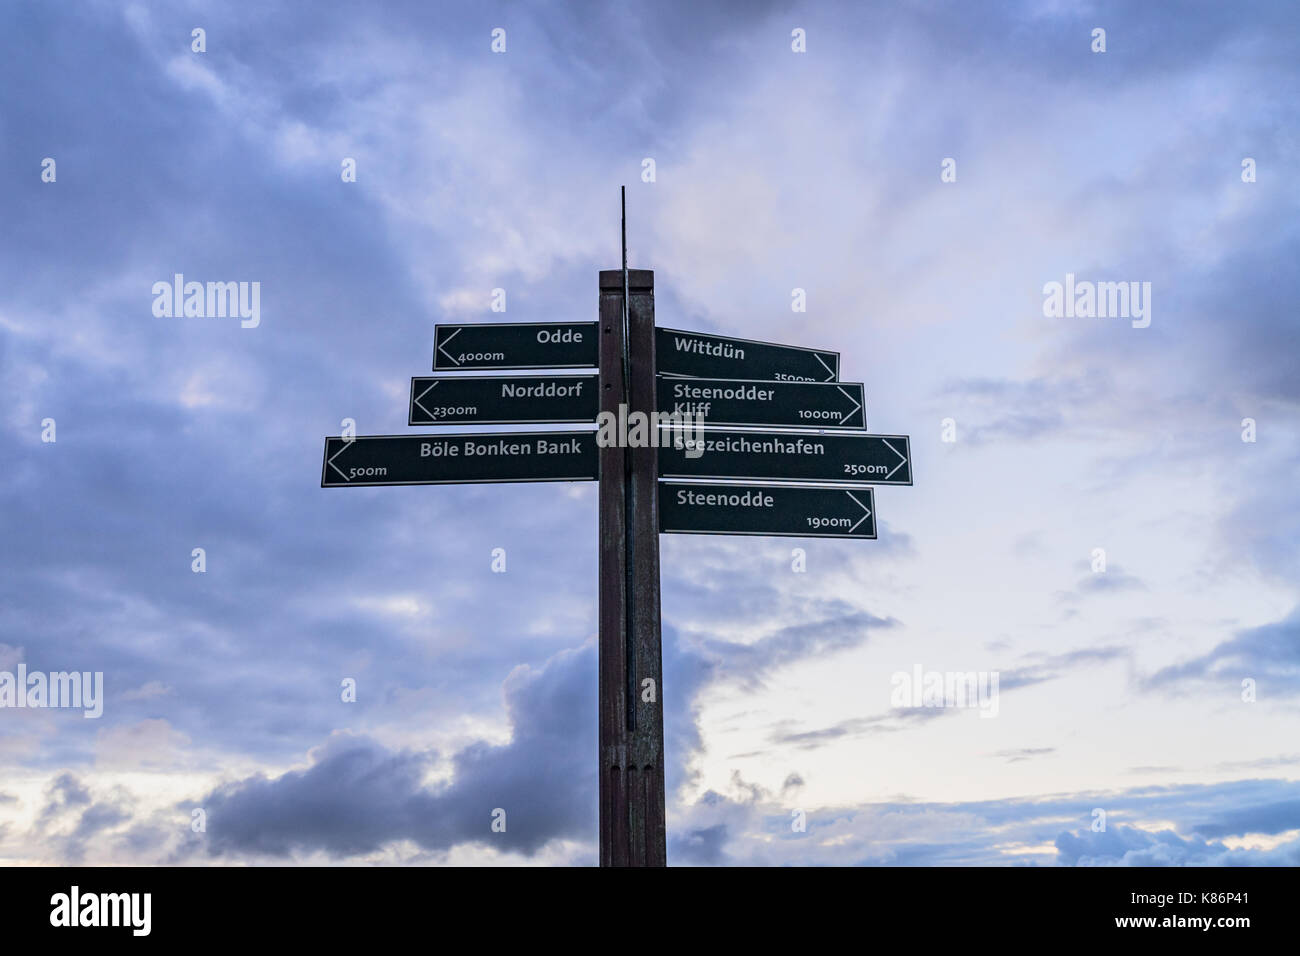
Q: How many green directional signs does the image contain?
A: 7